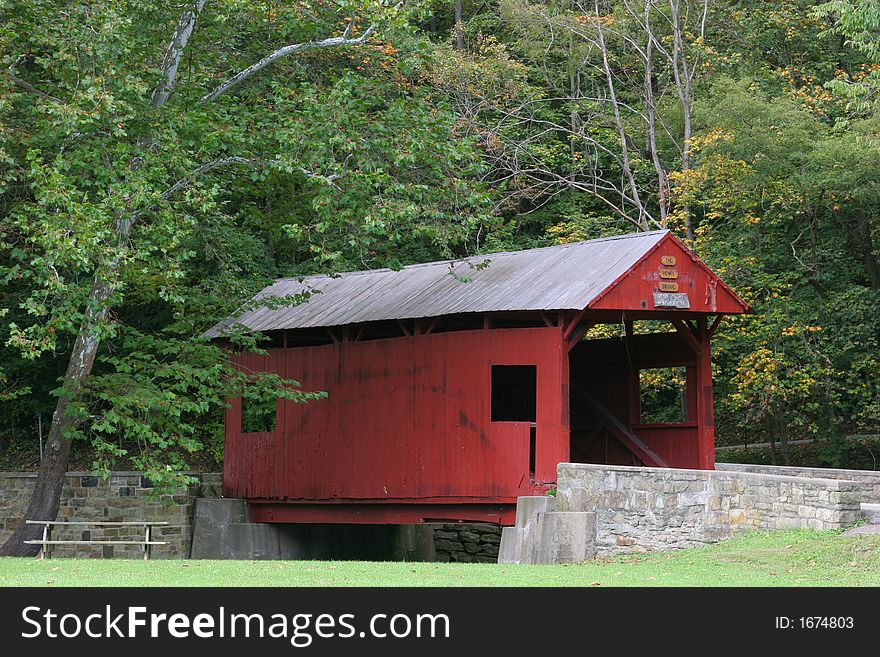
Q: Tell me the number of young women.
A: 0